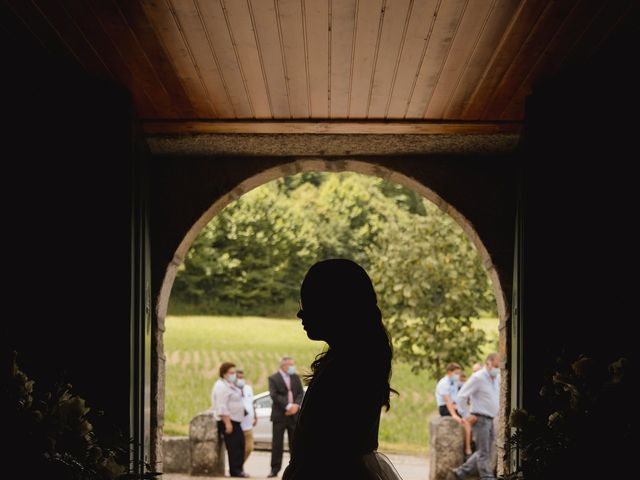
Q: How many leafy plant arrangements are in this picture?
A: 2